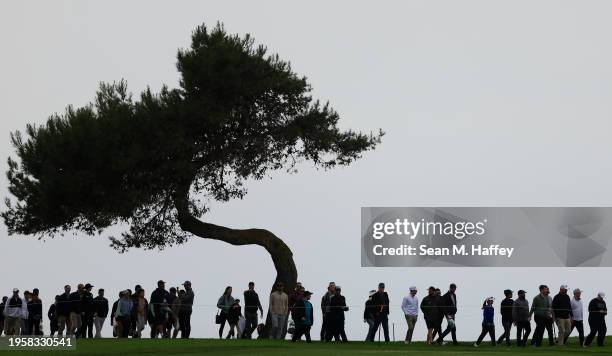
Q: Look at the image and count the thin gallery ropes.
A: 1